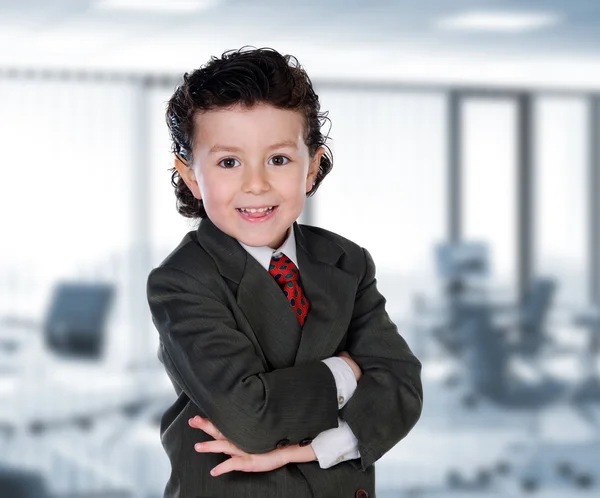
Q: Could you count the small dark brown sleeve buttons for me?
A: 2